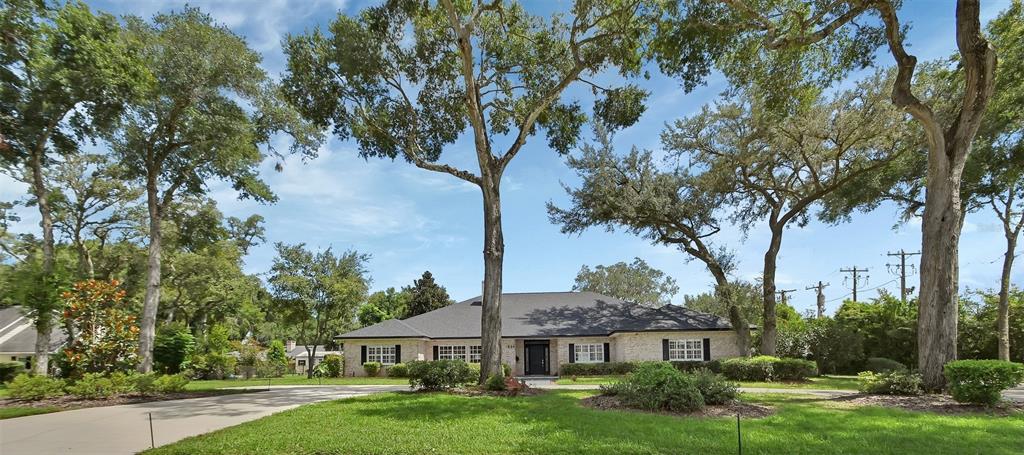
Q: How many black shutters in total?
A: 7